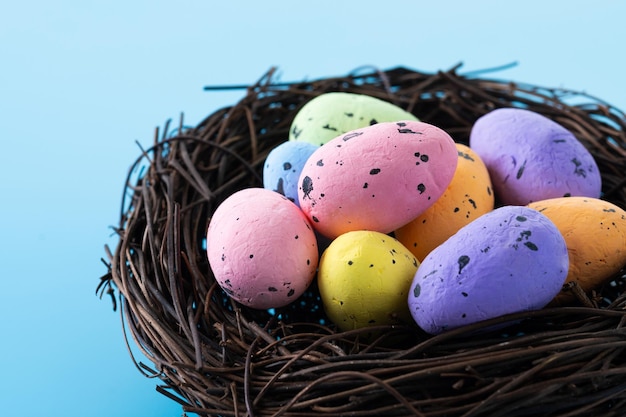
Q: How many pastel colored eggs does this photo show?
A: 9